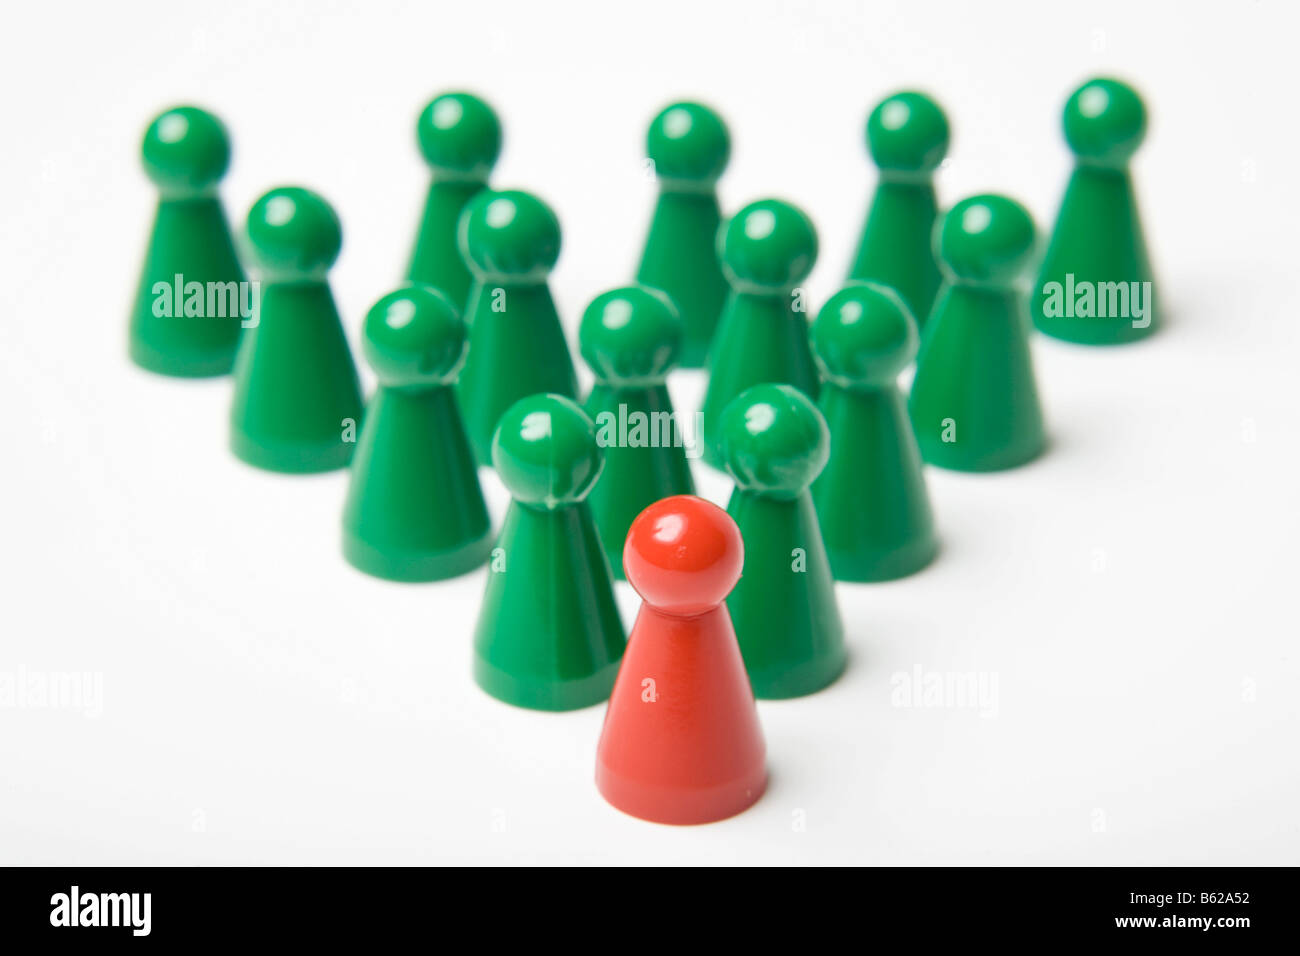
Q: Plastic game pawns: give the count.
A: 15